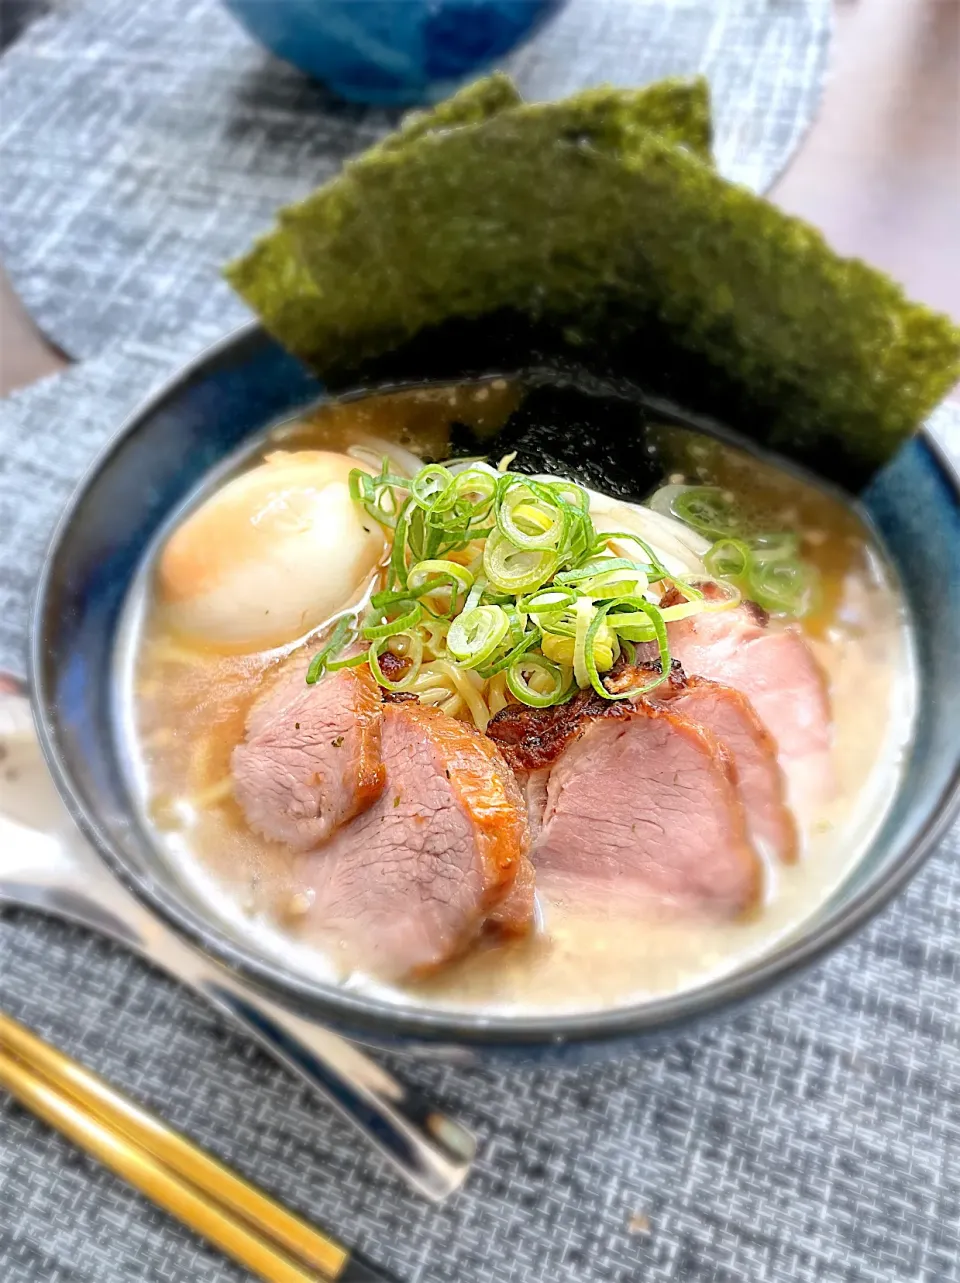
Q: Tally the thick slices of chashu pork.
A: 5